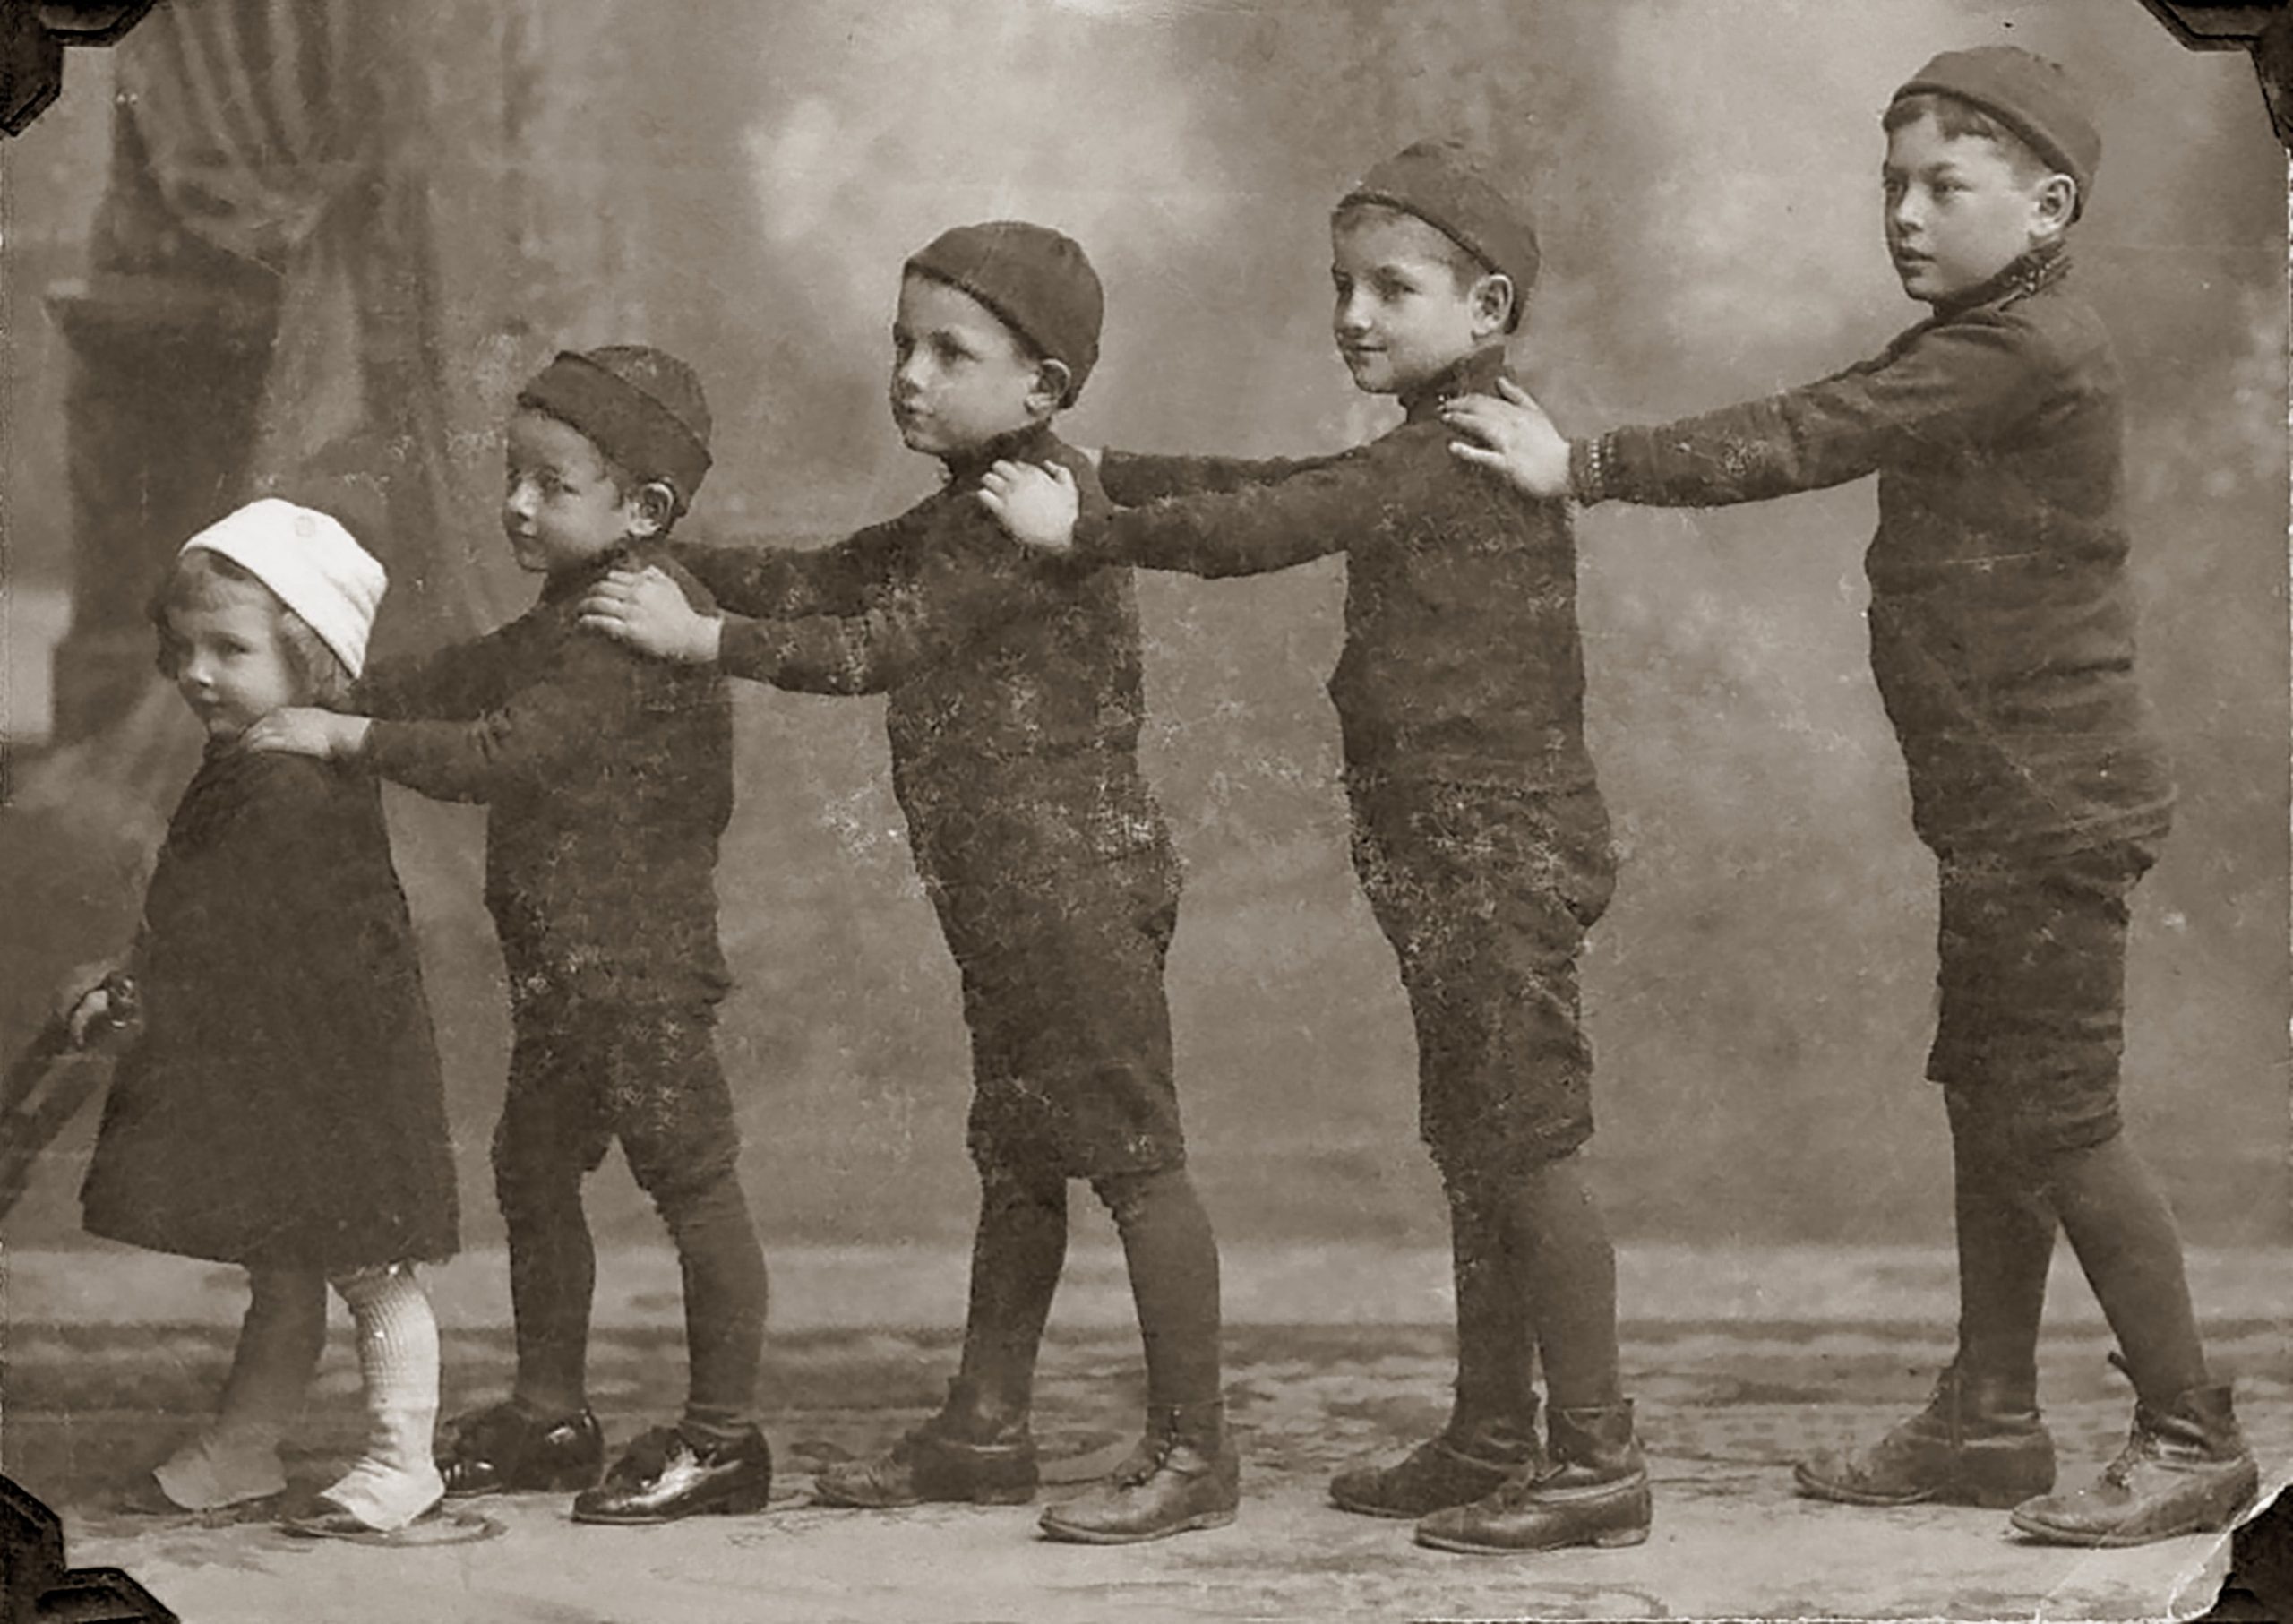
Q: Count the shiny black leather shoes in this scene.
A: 2